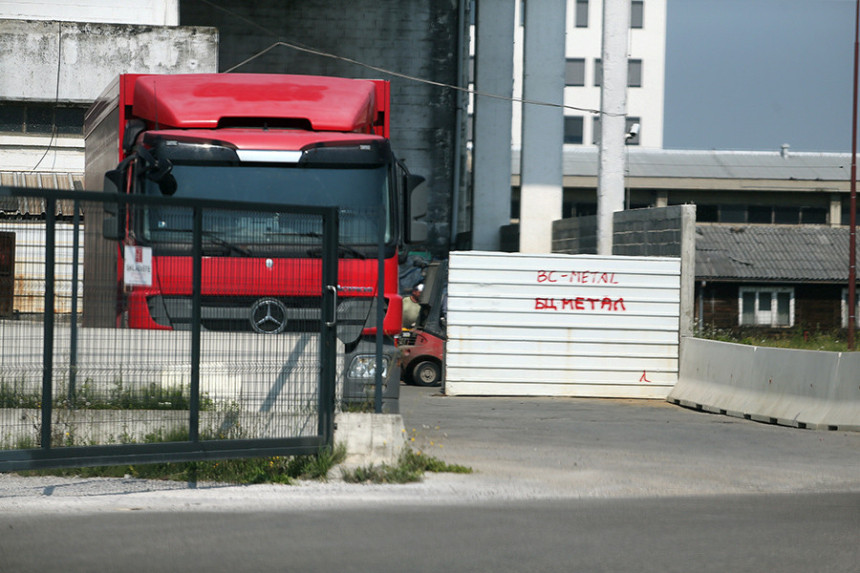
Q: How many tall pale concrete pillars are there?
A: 3